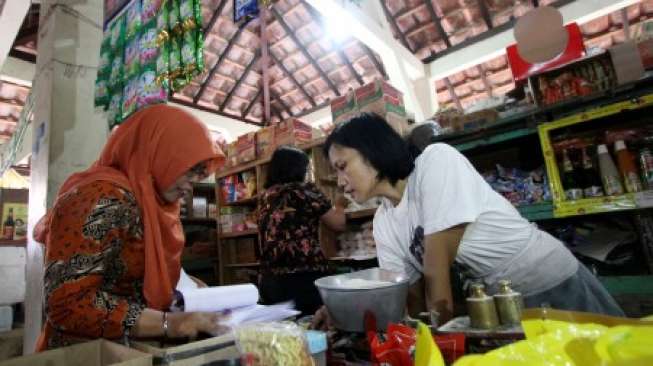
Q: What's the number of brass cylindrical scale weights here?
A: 2